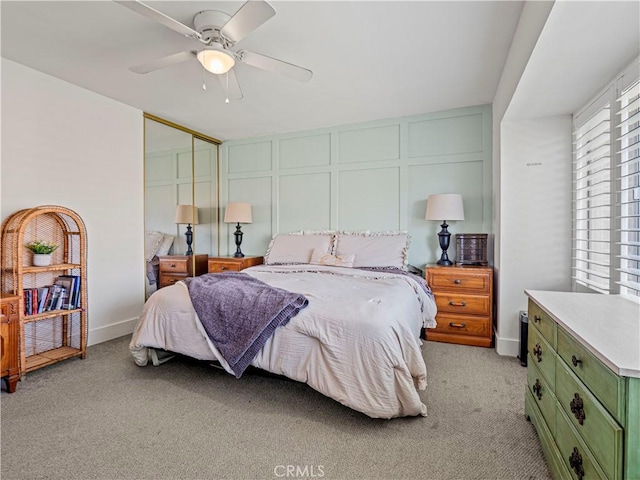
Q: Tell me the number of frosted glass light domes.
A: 1